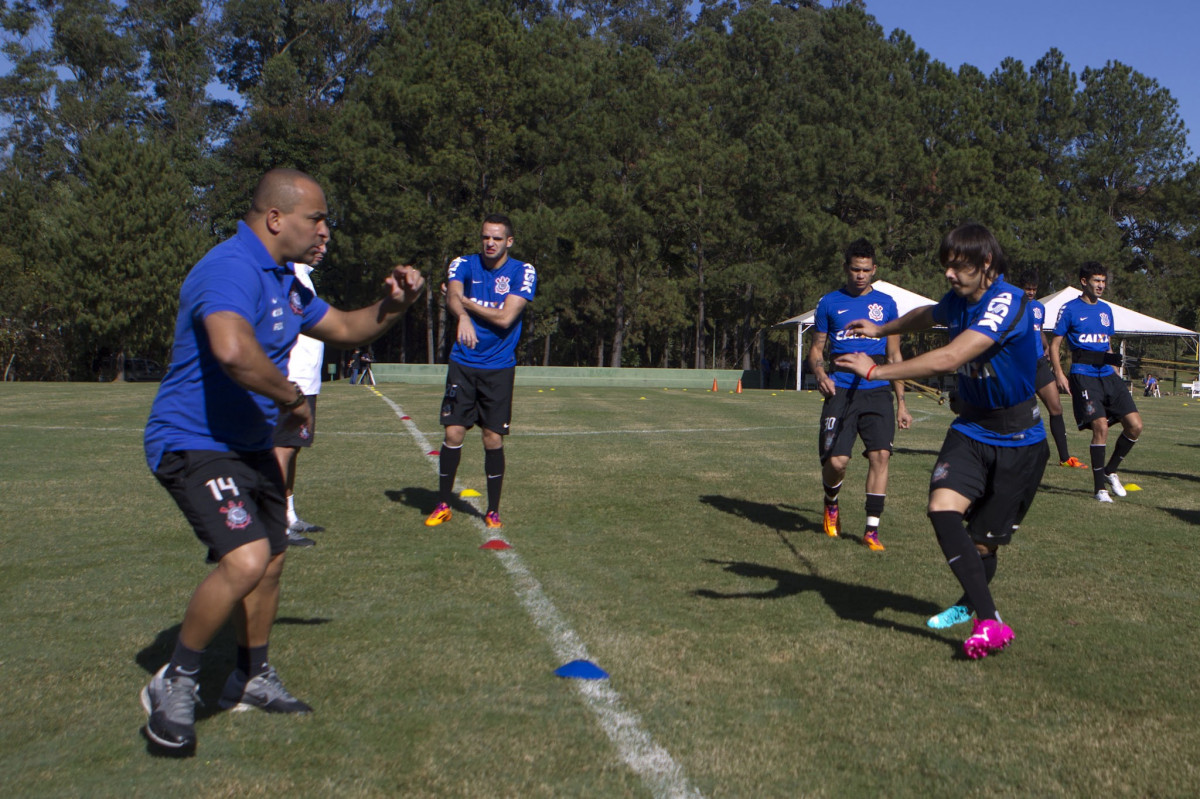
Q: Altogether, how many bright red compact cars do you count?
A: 0